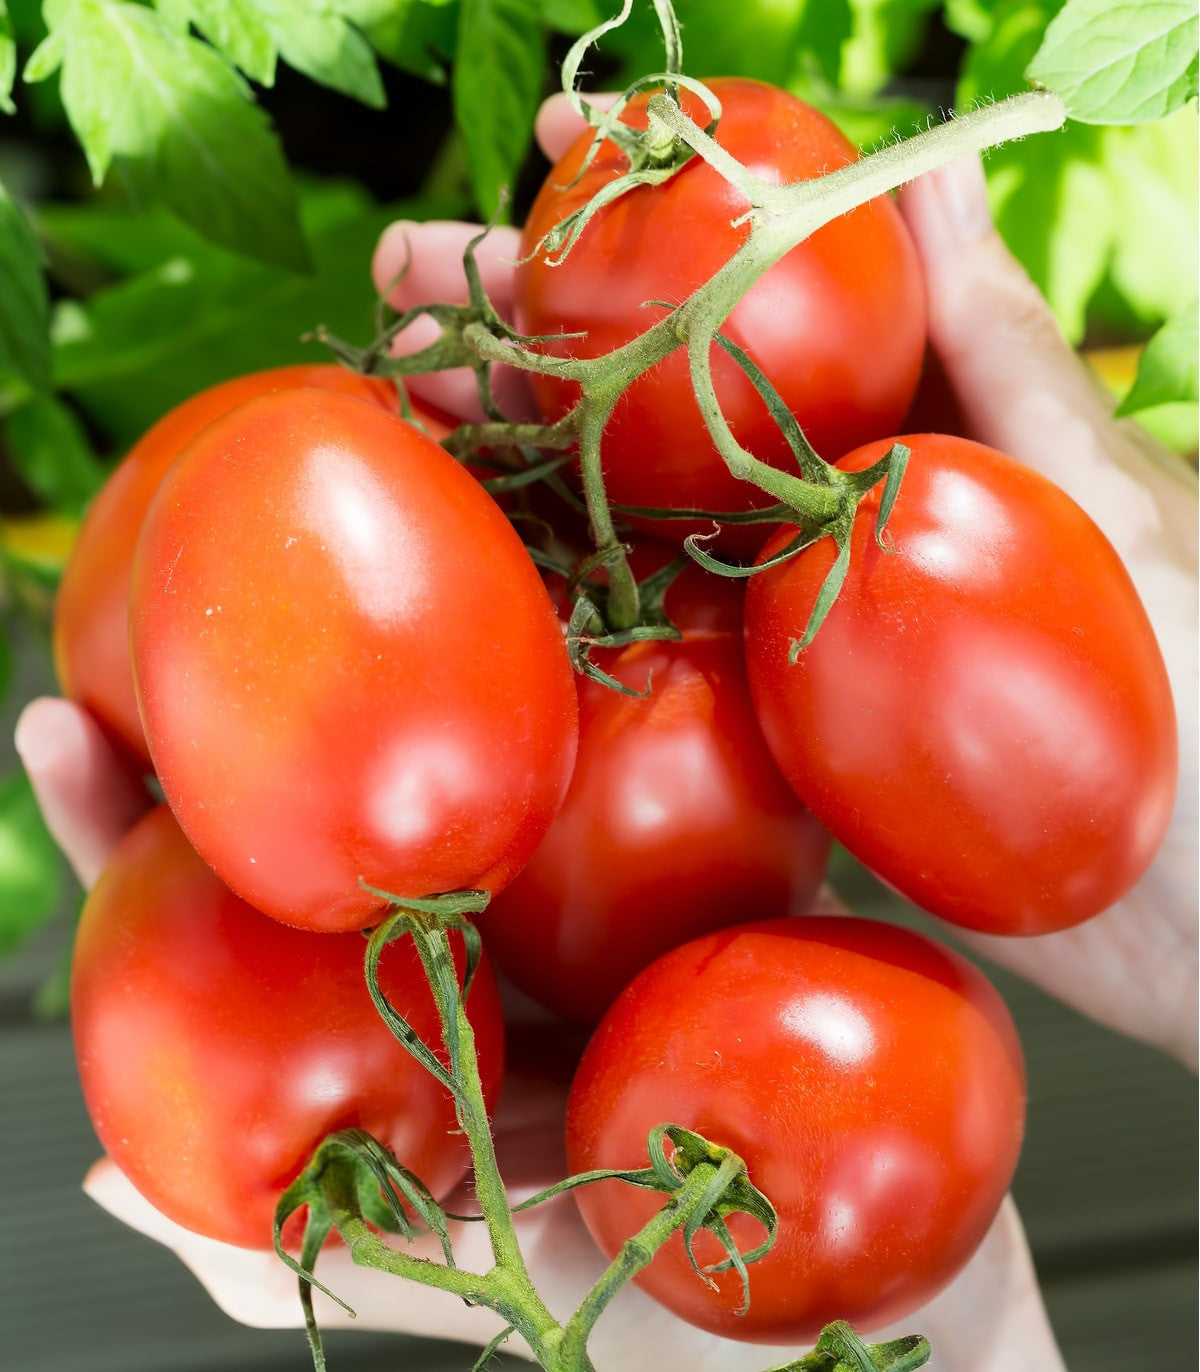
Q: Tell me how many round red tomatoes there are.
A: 7